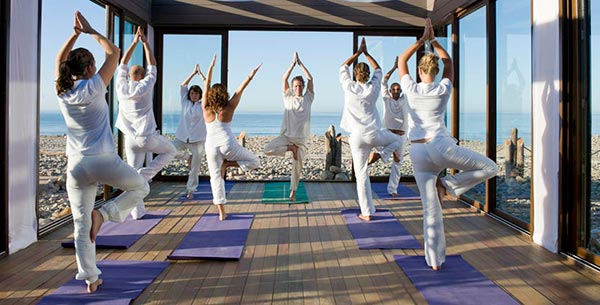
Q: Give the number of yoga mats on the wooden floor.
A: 8